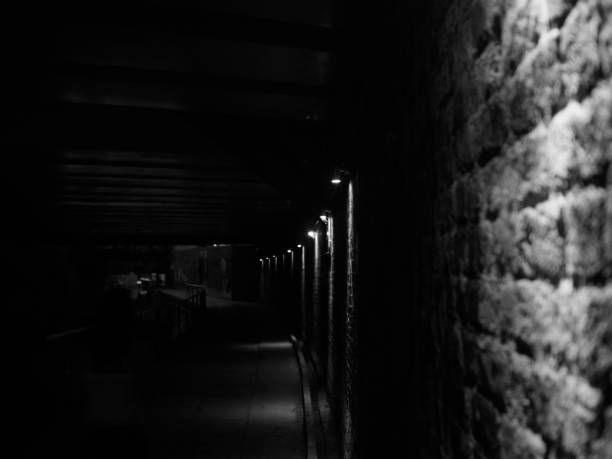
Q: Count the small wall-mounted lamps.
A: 8